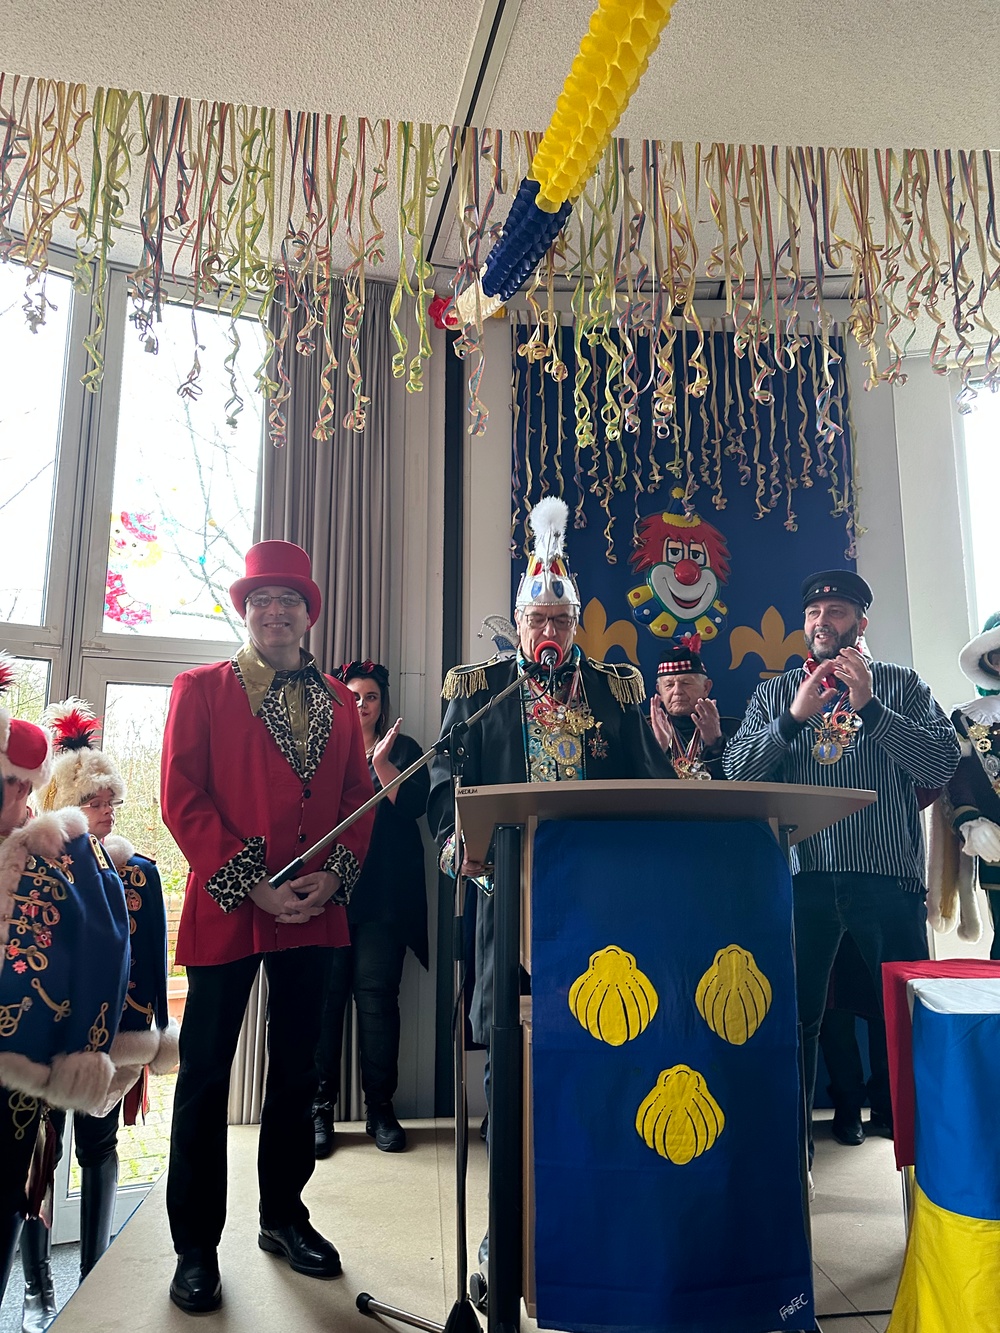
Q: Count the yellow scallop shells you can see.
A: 3